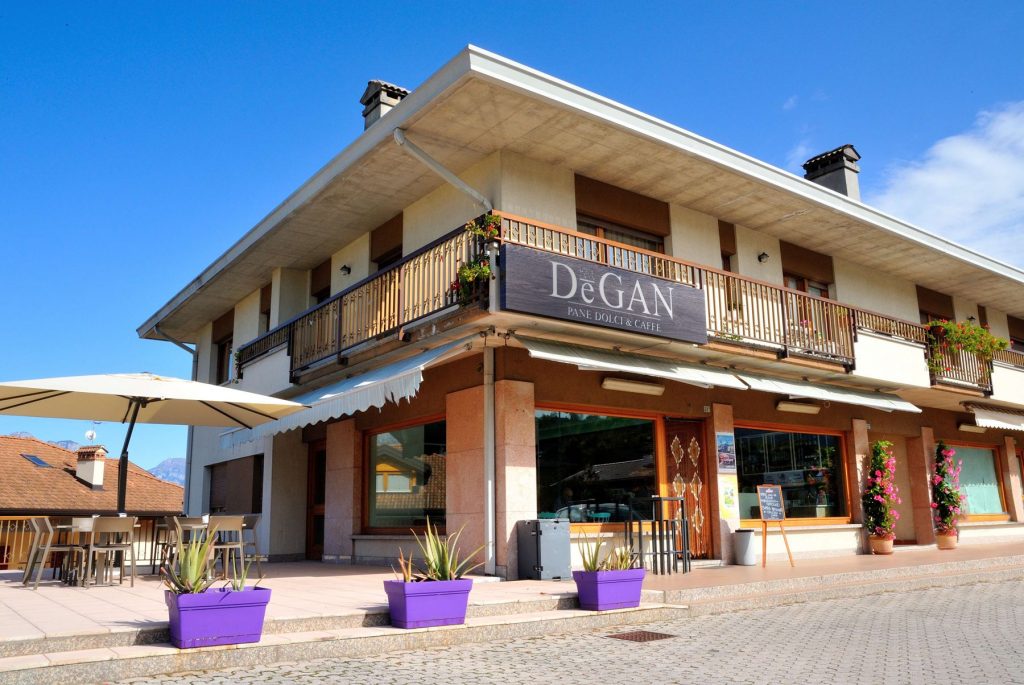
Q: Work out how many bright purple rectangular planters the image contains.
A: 3